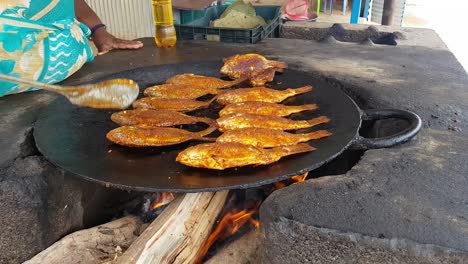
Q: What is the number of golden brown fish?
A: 11